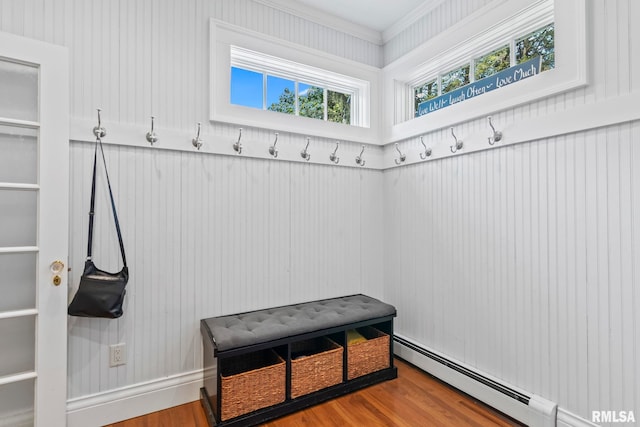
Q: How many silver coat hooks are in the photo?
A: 12